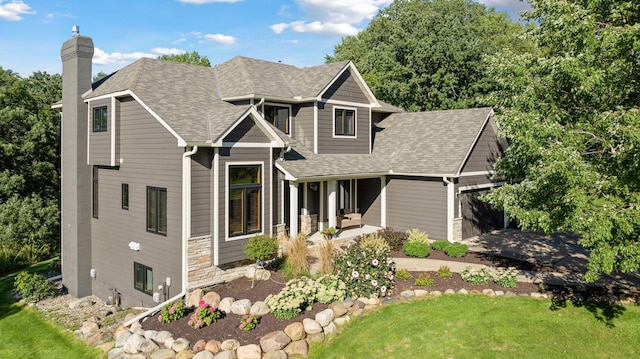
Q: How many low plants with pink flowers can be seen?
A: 3